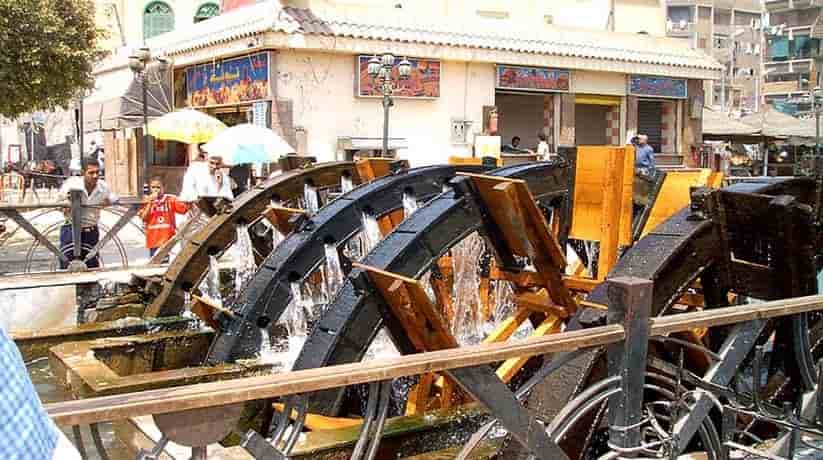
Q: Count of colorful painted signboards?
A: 4